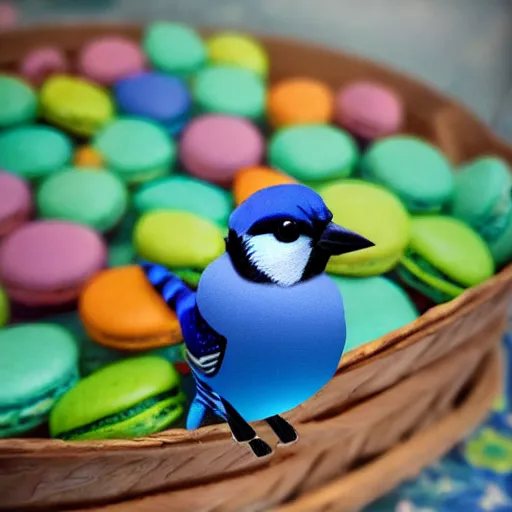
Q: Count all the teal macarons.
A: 12